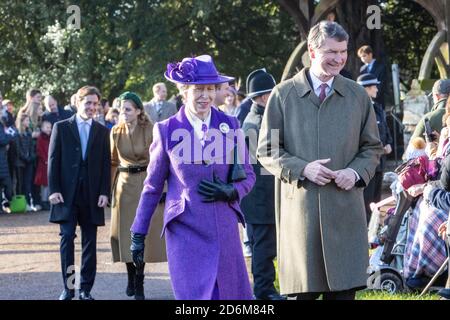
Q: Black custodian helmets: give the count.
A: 1